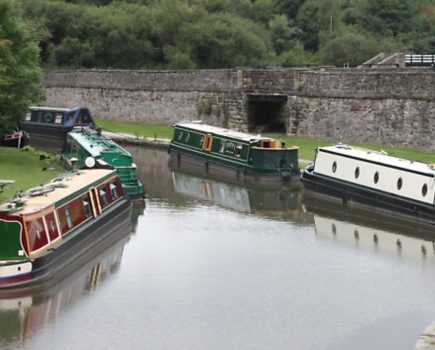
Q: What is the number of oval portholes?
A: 5